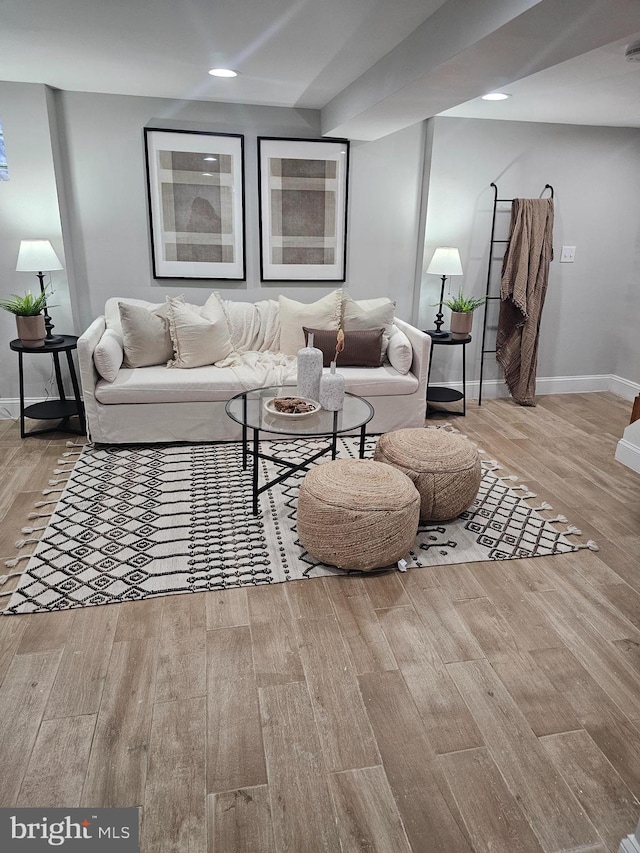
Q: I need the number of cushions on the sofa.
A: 7